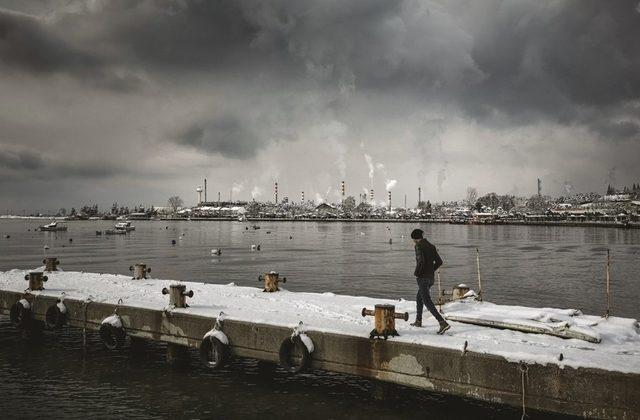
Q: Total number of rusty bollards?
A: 7